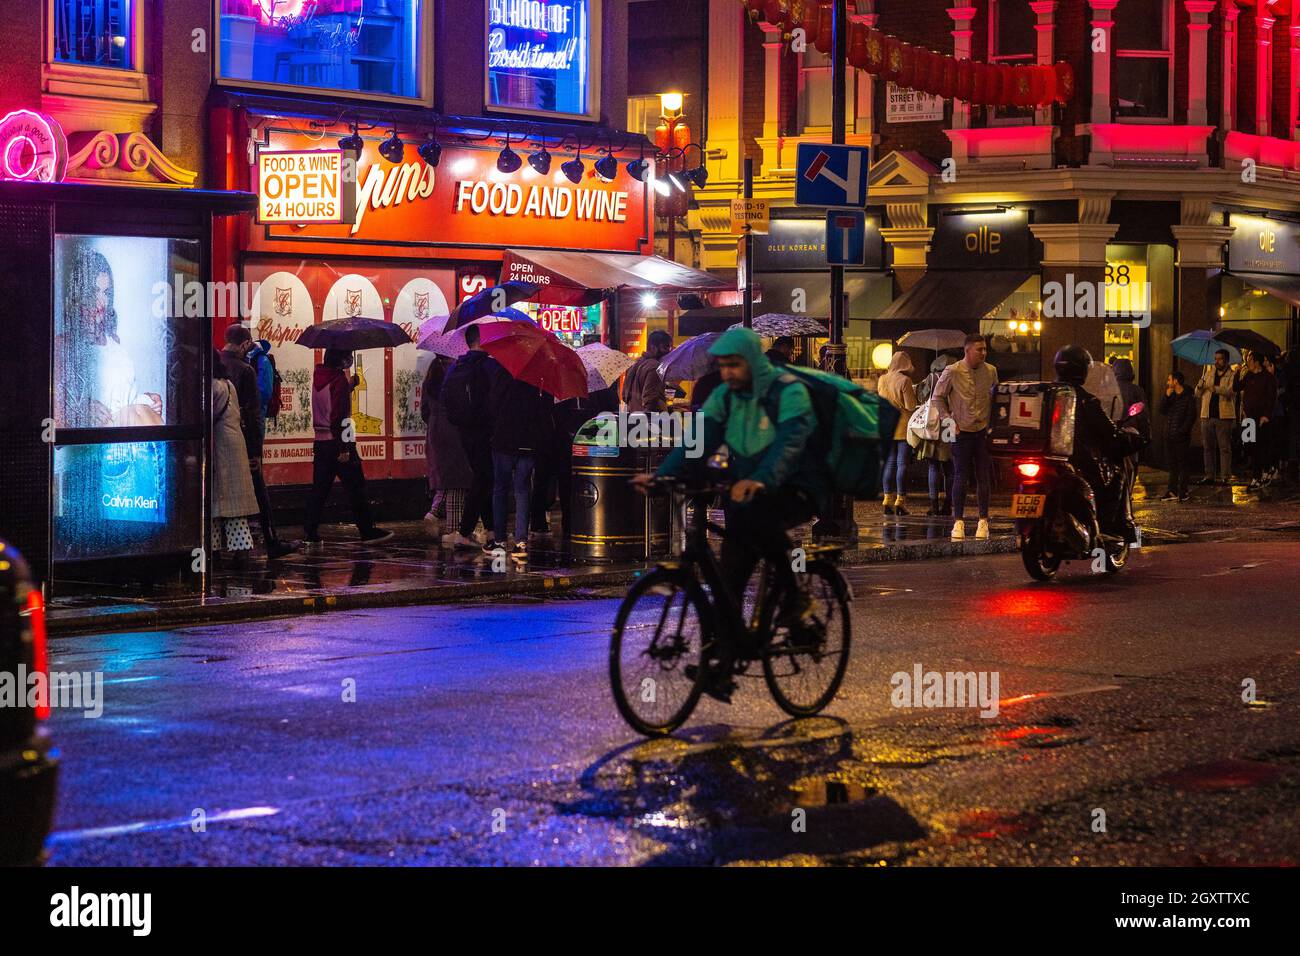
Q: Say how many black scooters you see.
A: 1